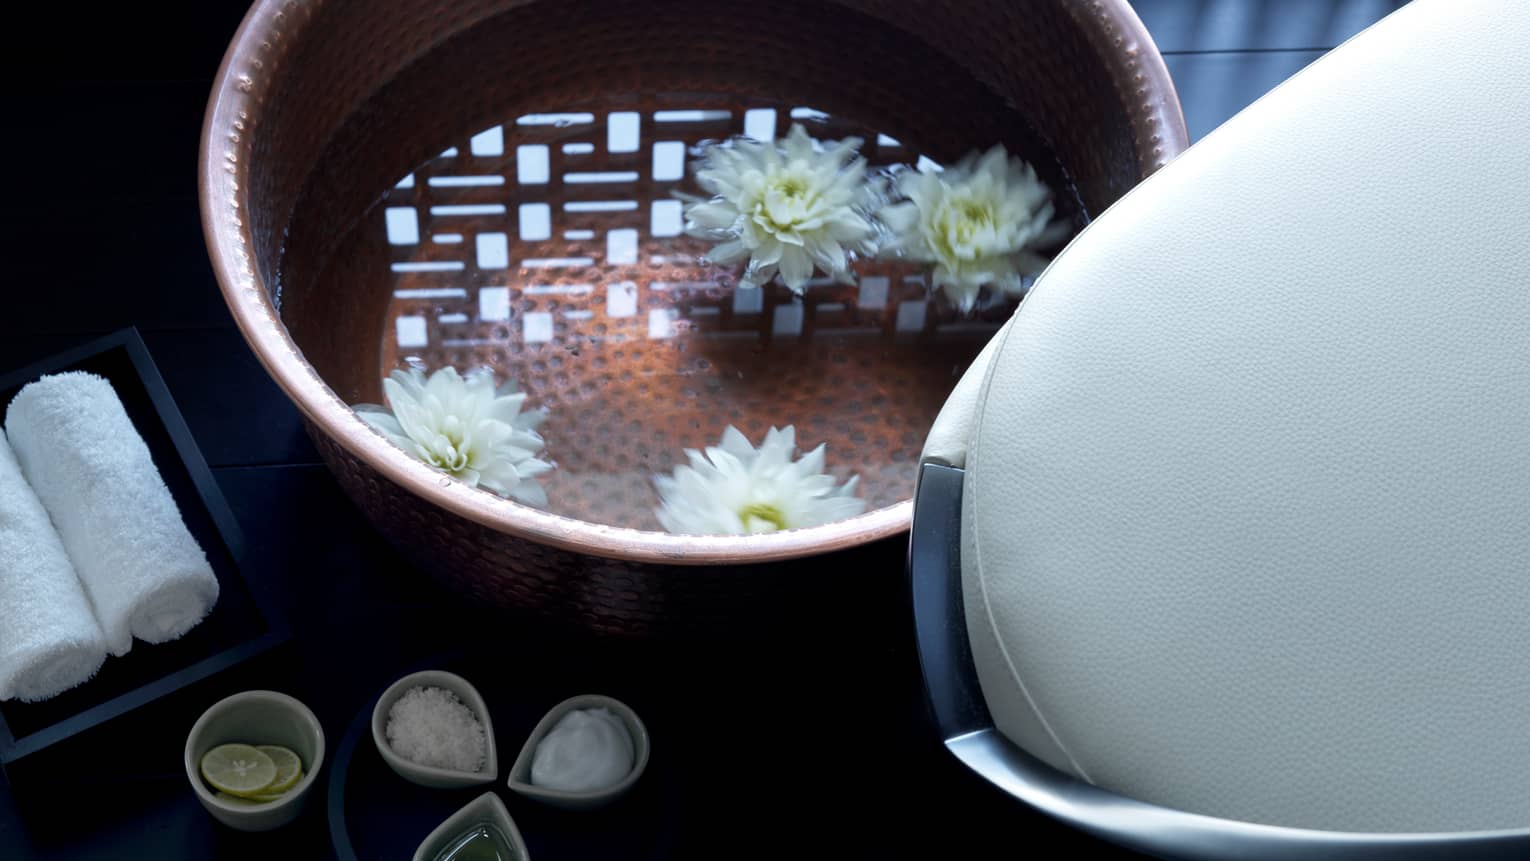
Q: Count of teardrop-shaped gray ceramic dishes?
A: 3